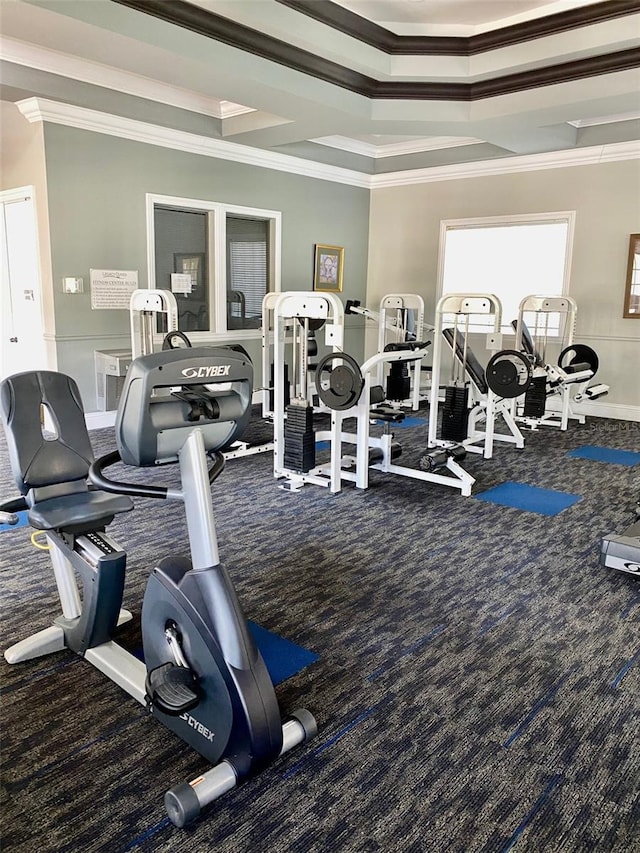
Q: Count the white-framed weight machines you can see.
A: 6